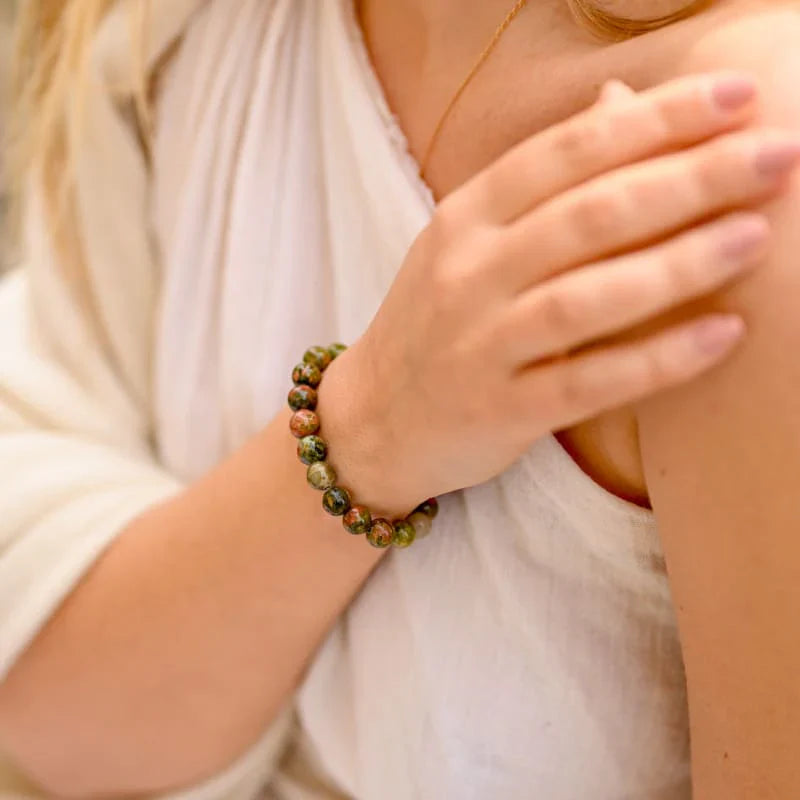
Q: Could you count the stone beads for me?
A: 13